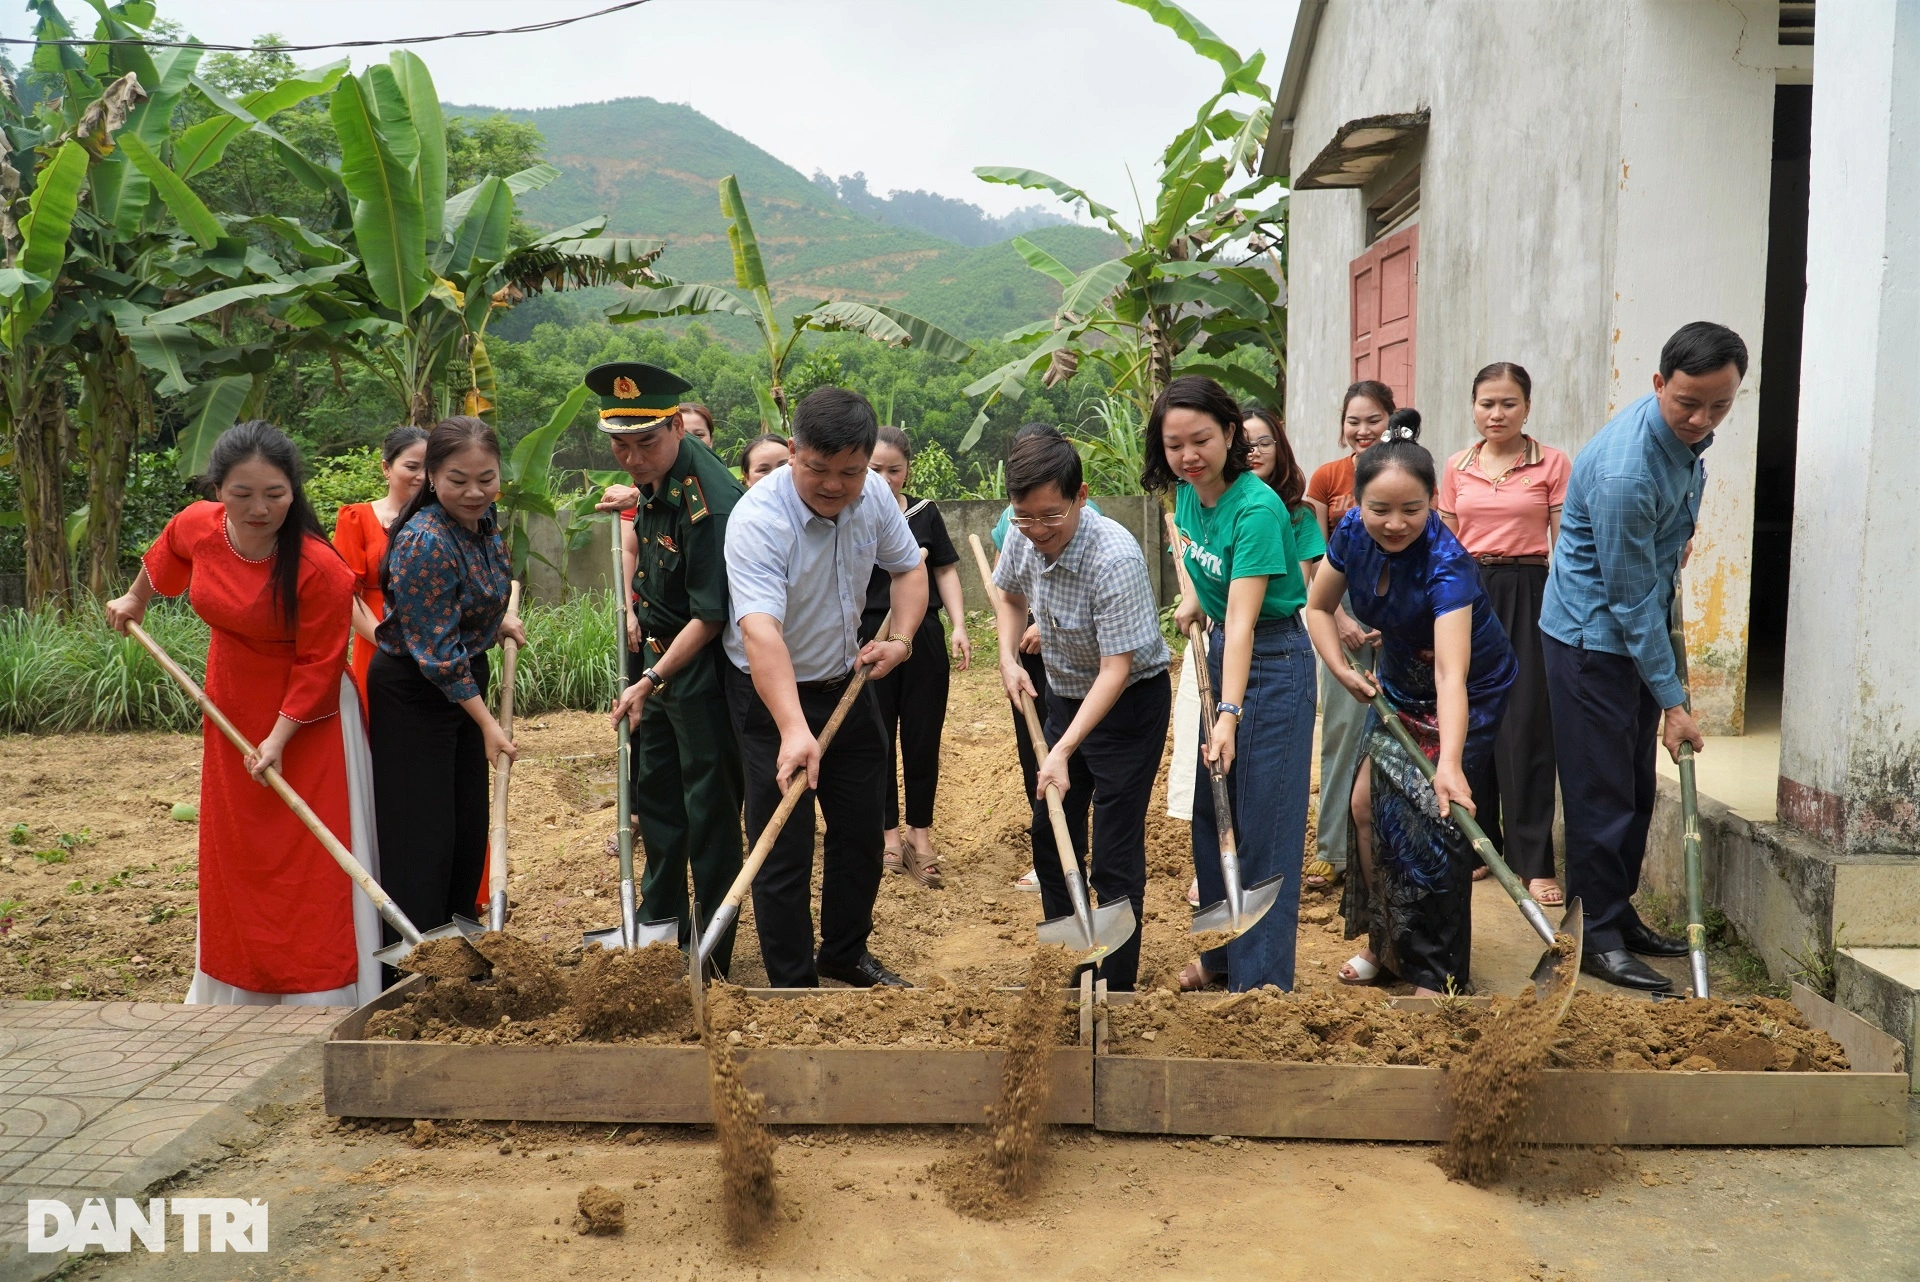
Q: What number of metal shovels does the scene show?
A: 8